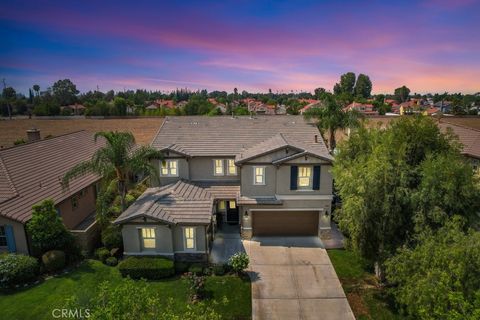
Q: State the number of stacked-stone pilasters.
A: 2